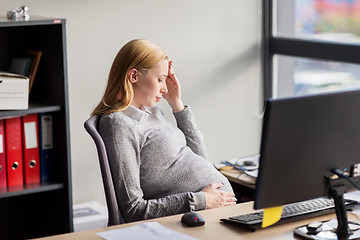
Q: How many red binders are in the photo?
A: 3